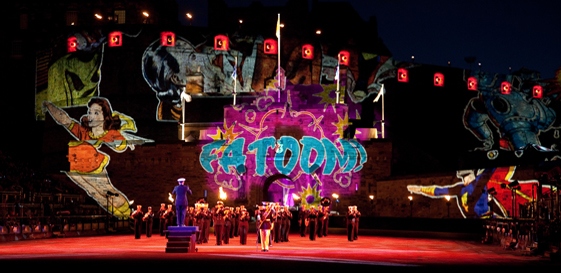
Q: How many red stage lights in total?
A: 12